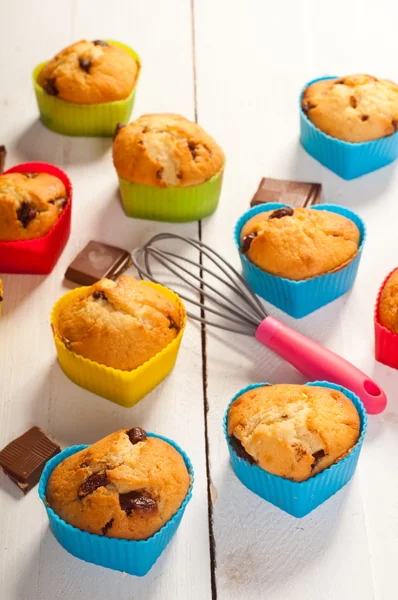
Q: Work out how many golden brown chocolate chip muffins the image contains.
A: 9